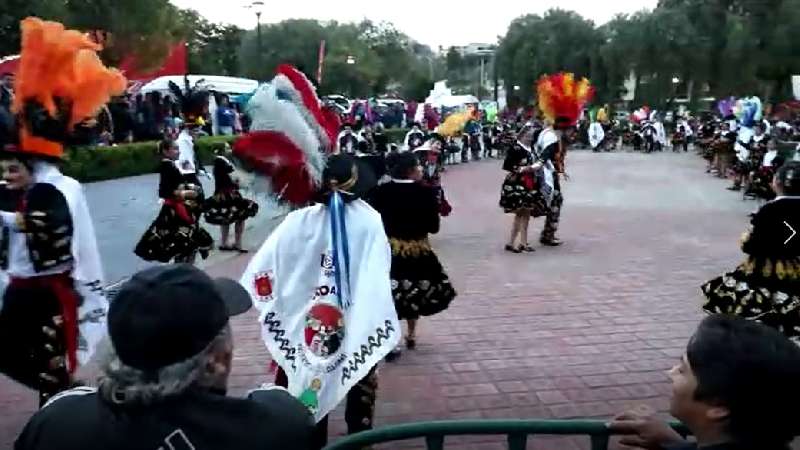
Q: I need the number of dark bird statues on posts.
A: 0